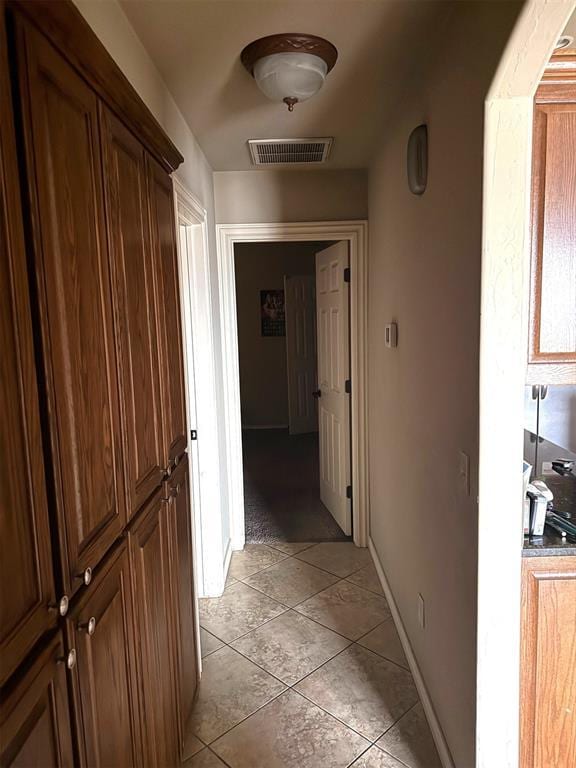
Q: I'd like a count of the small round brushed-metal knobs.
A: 8